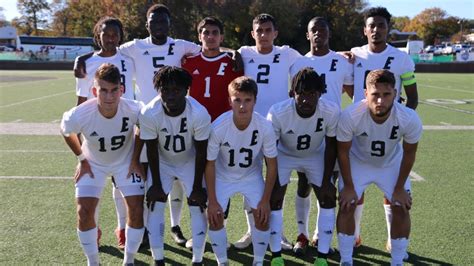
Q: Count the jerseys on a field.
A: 11